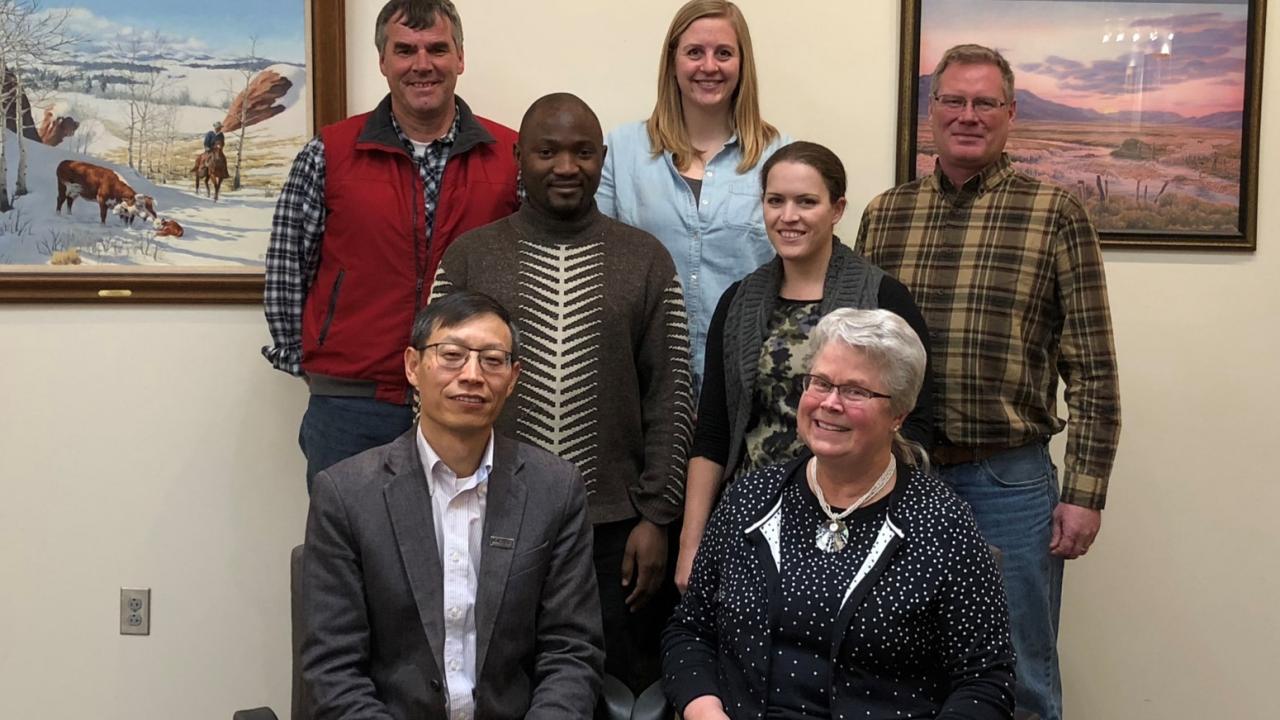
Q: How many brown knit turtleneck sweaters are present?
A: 1